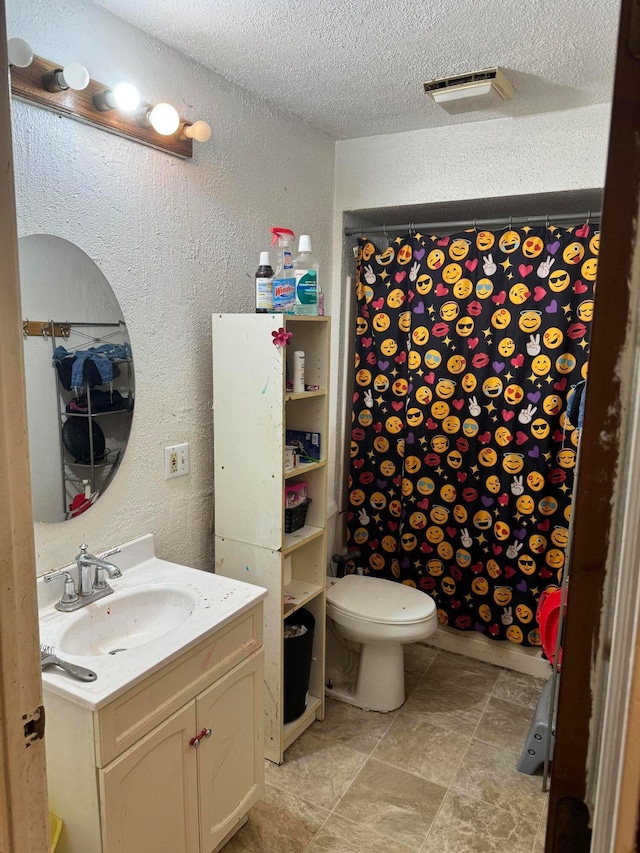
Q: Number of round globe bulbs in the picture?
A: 5